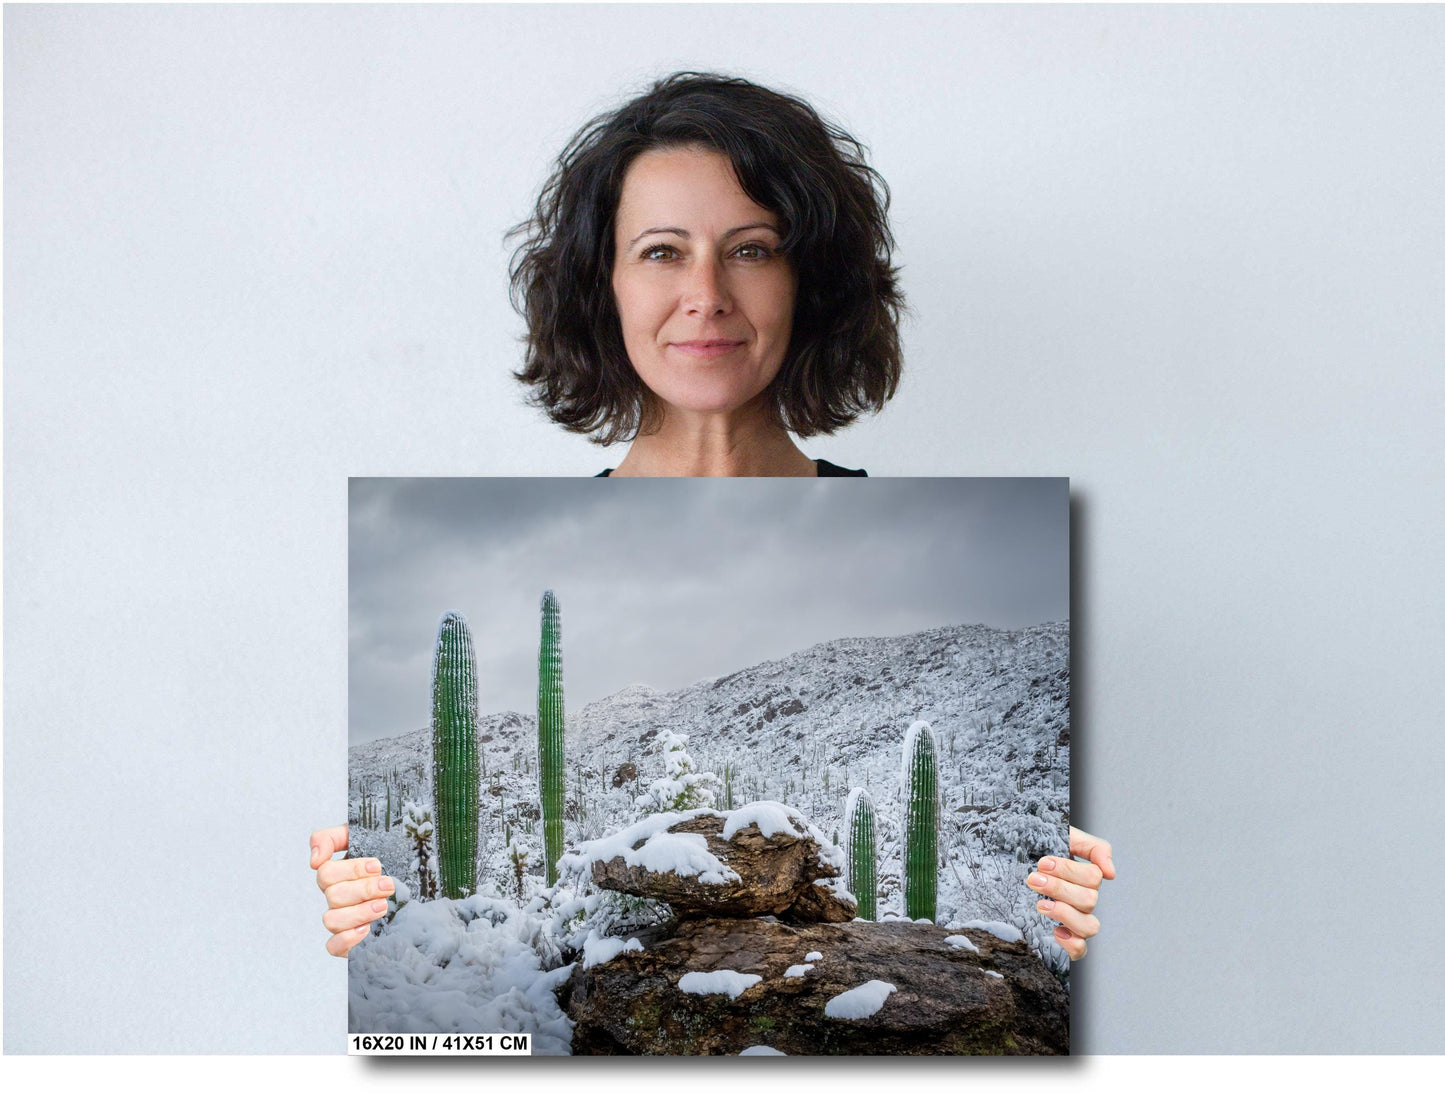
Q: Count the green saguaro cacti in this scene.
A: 4